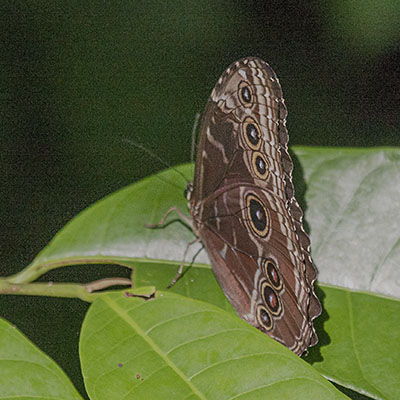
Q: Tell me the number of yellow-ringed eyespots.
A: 7